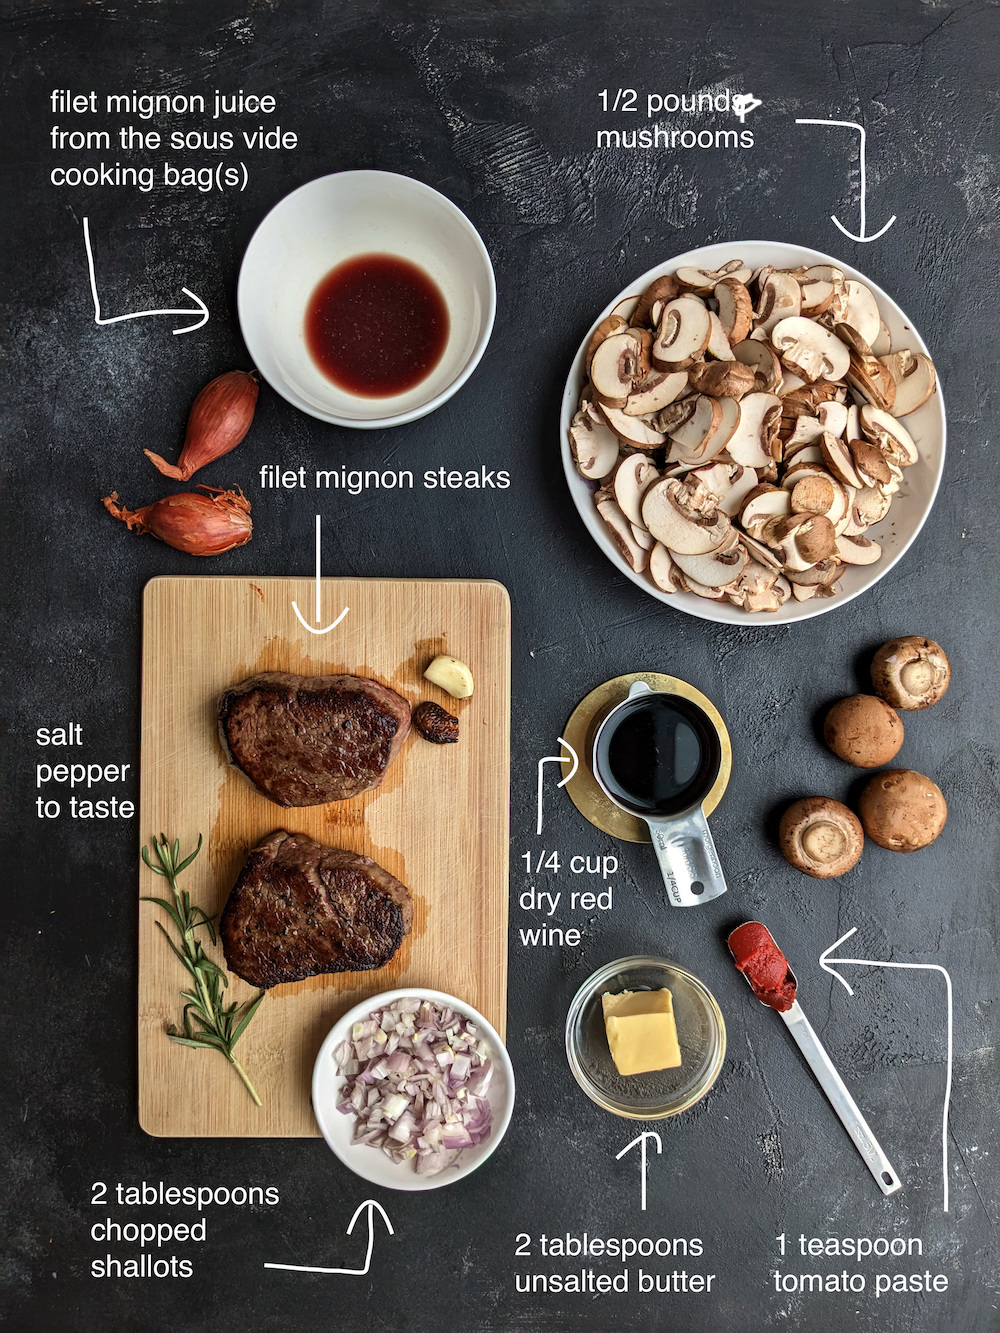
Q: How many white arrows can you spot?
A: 7